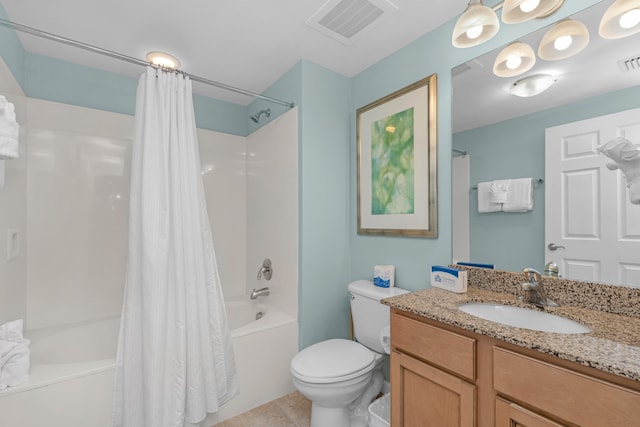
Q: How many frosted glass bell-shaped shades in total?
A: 5